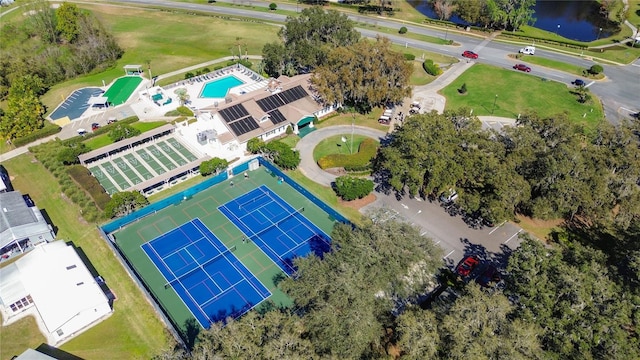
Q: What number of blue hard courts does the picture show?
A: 2